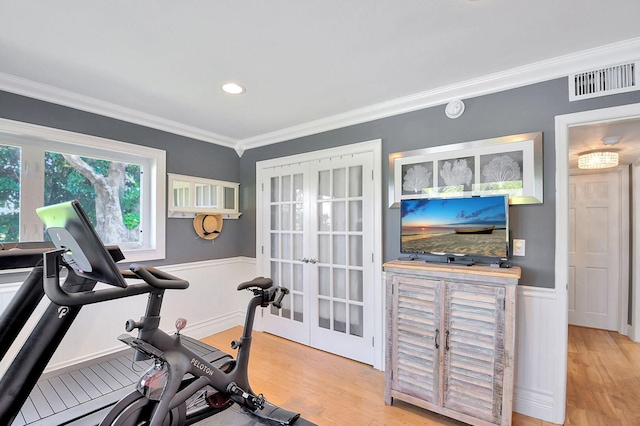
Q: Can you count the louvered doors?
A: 2